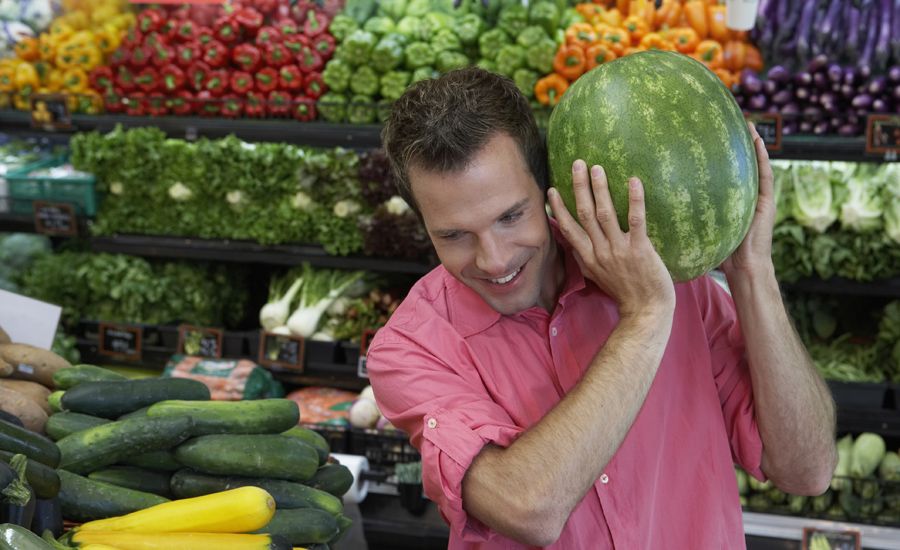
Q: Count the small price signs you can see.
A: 9